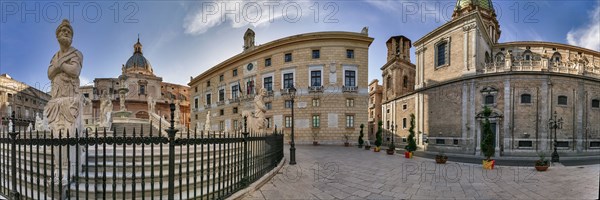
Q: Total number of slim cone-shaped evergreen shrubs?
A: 4